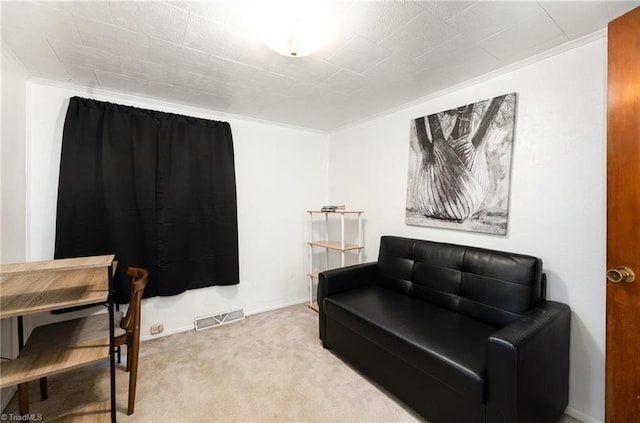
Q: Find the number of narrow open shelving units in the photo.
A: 1